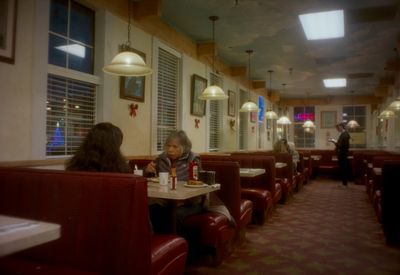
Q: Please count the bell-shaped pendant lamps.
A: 9